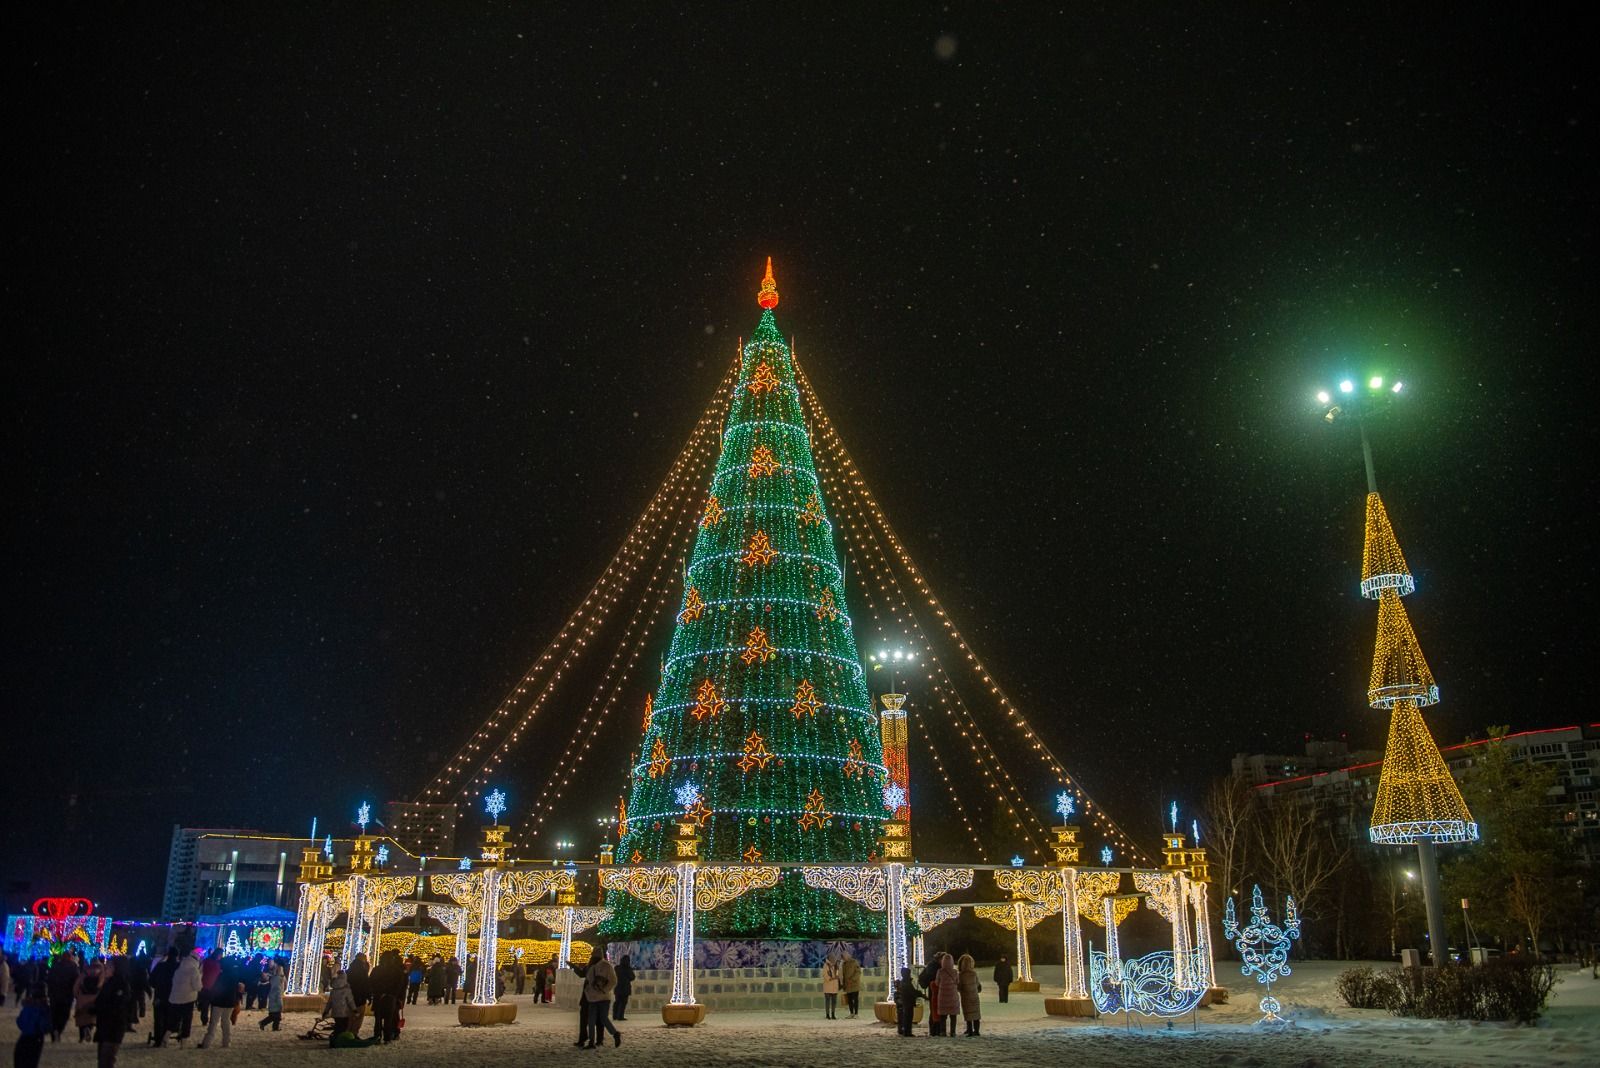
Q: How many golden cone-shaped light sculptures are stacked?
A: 3